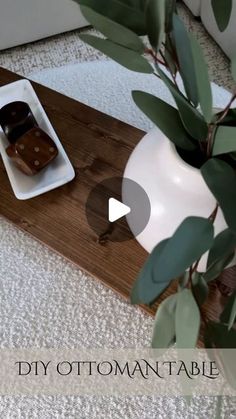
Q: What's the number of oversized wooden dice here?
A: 2